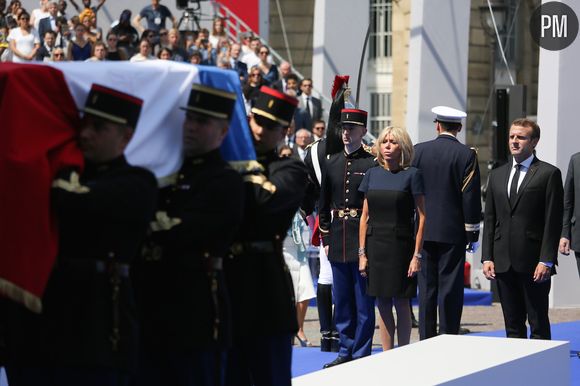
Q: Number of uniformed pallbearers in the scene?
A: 3